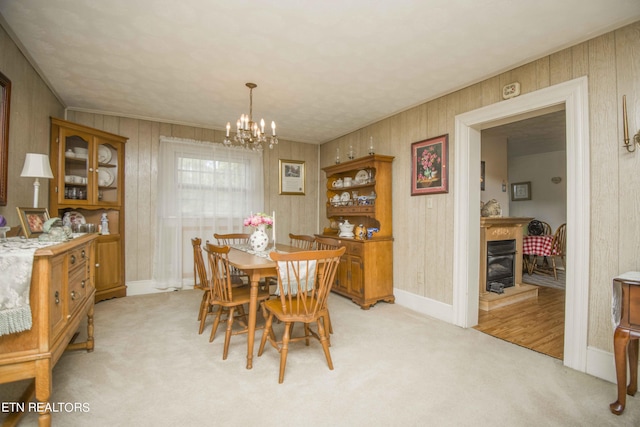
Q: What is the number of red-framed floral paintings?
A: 1